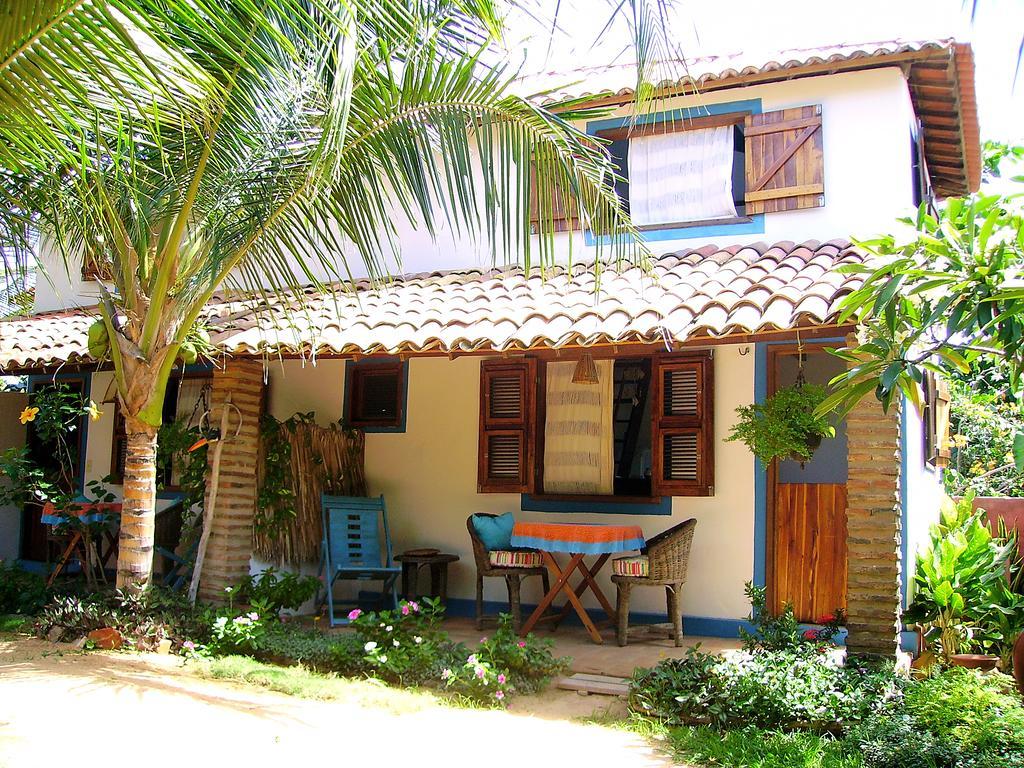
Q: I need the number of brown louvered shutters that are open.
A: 2